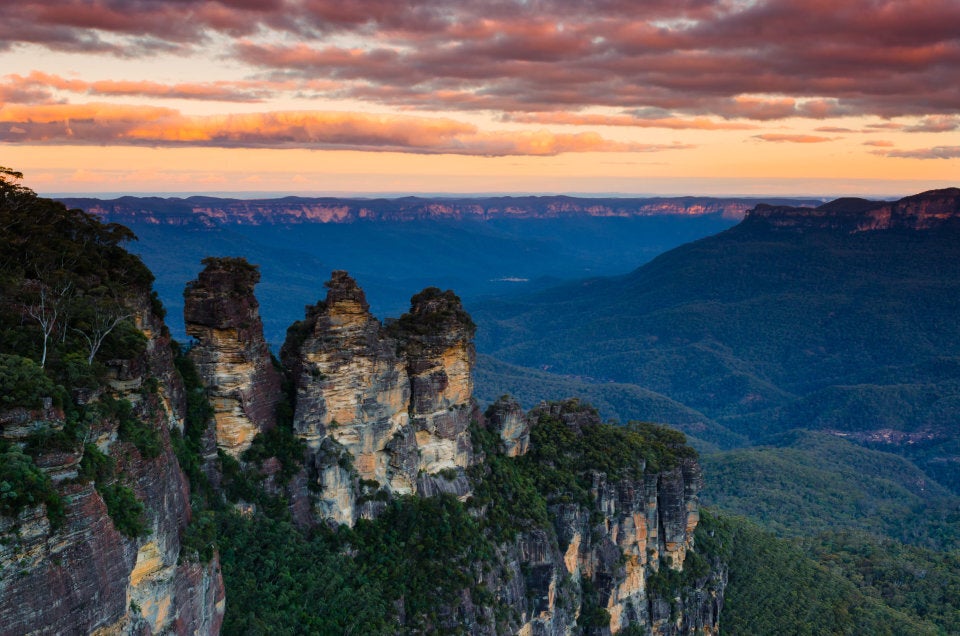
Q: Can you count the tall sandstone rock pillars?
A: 3